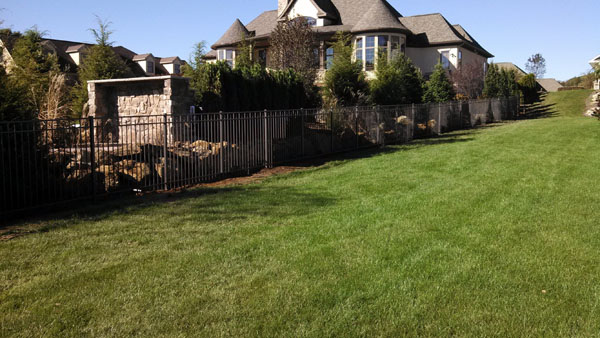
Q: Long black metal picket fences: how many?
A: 1